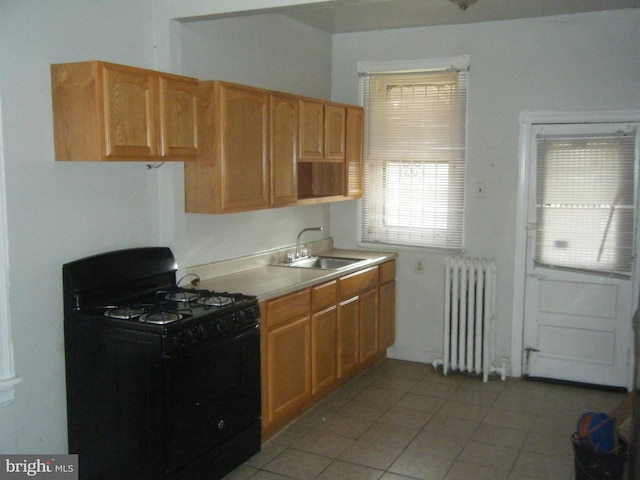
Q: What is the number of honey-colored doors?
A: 12